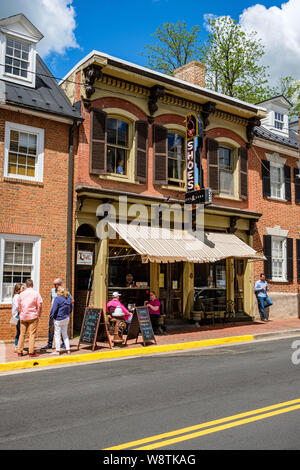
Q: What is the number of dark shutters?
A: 11